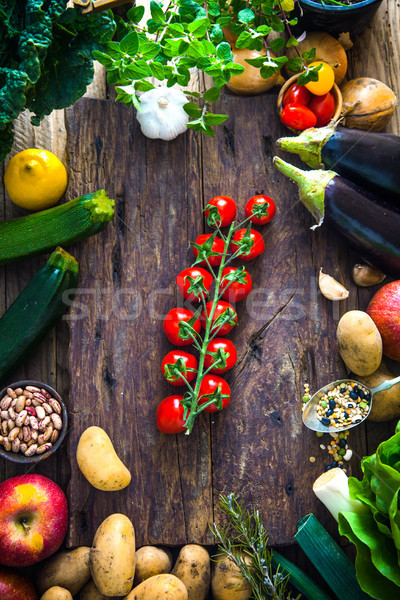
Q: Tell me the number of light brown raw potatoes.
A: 11